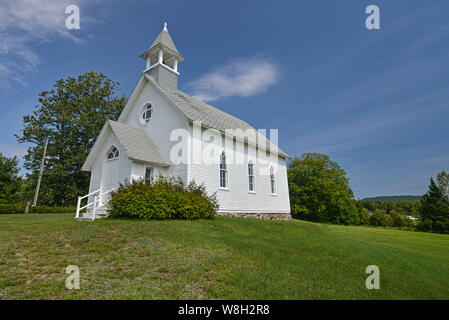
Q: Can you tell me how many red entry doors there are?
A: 0